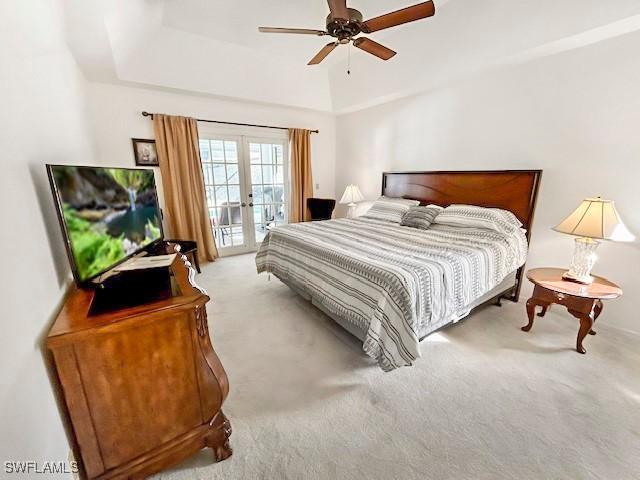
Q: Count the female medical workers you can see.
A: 0